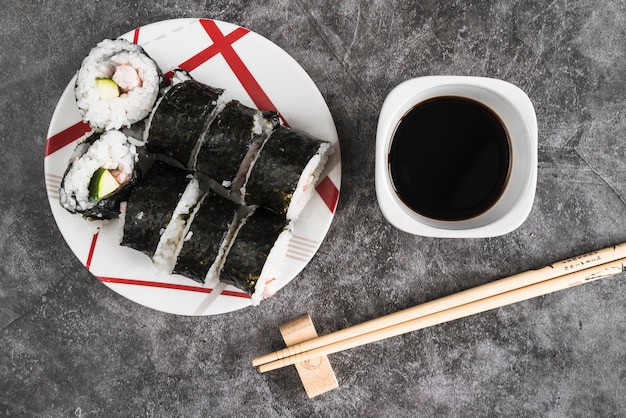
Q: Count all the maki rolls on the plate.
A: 8